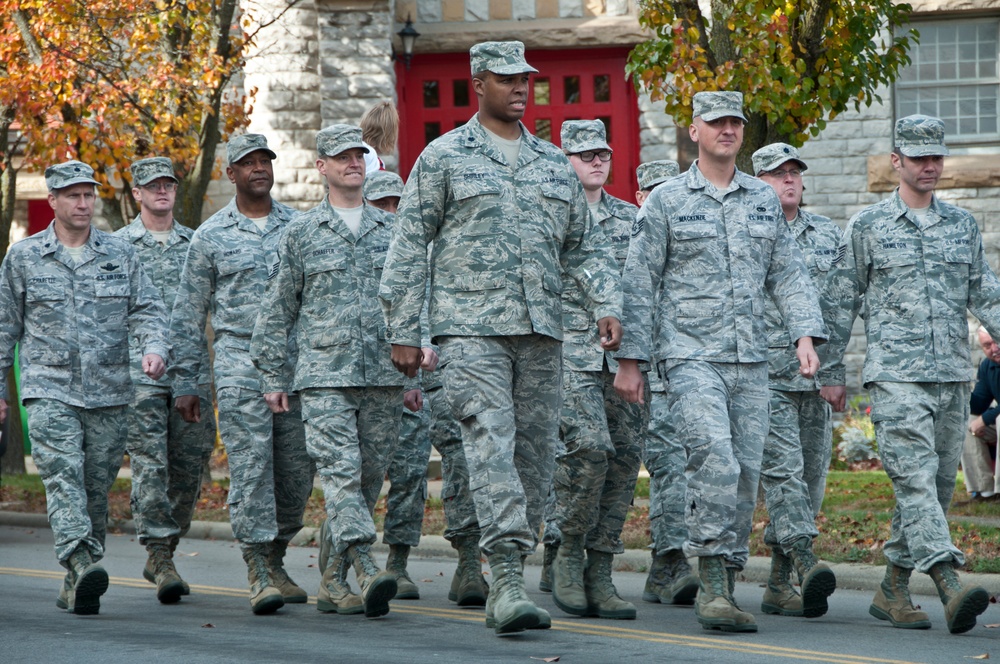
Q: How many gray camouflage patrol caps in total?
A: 11